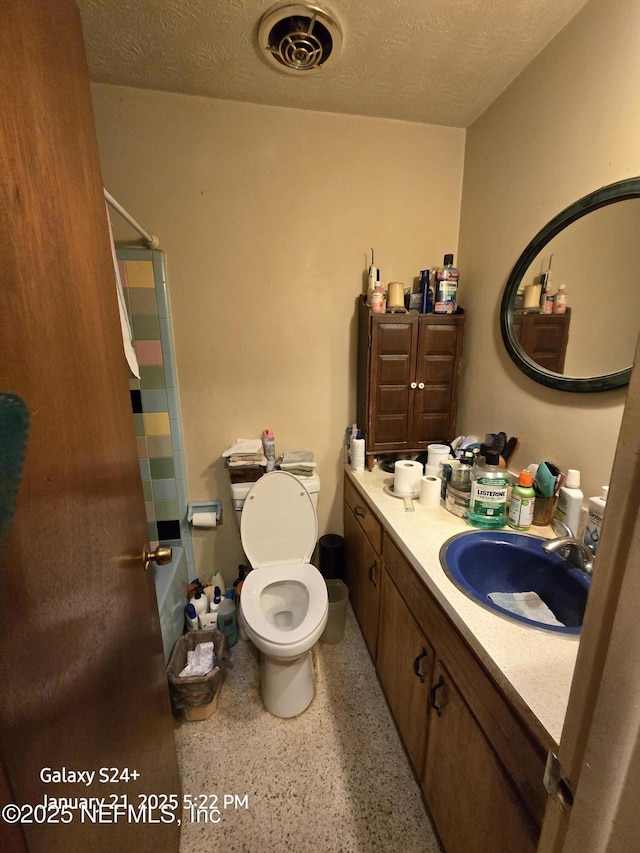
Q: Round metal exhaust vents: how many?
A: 1